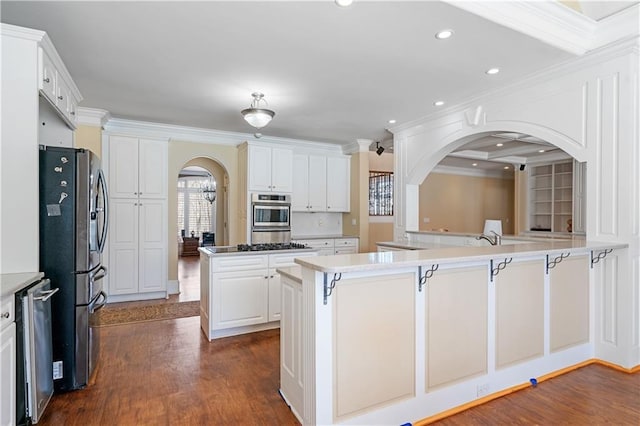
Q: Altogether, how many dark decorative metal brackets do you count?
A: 5